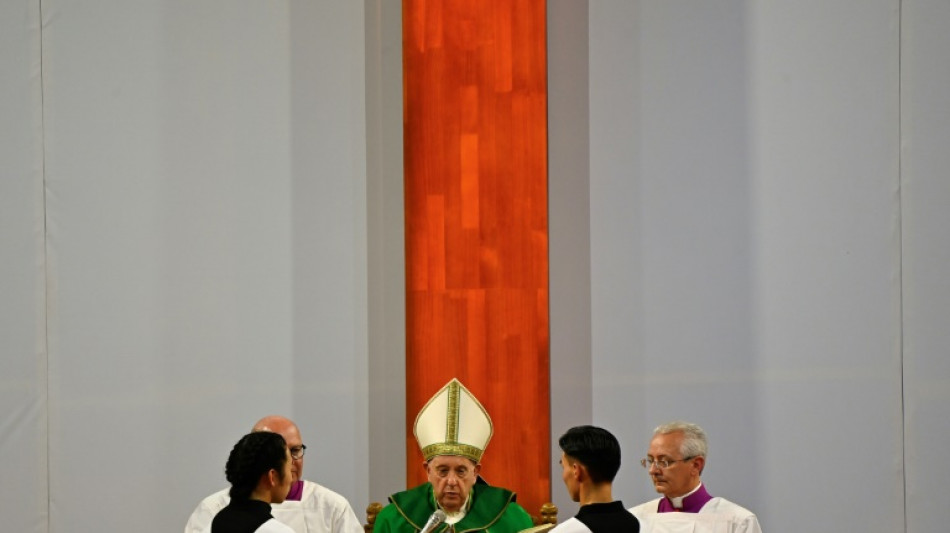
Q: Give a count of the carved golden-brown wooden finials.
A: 2